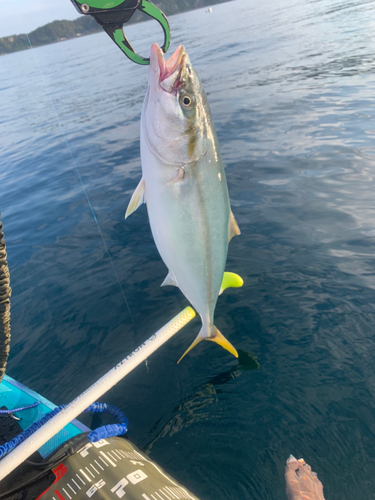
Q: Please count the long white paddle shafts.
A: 1